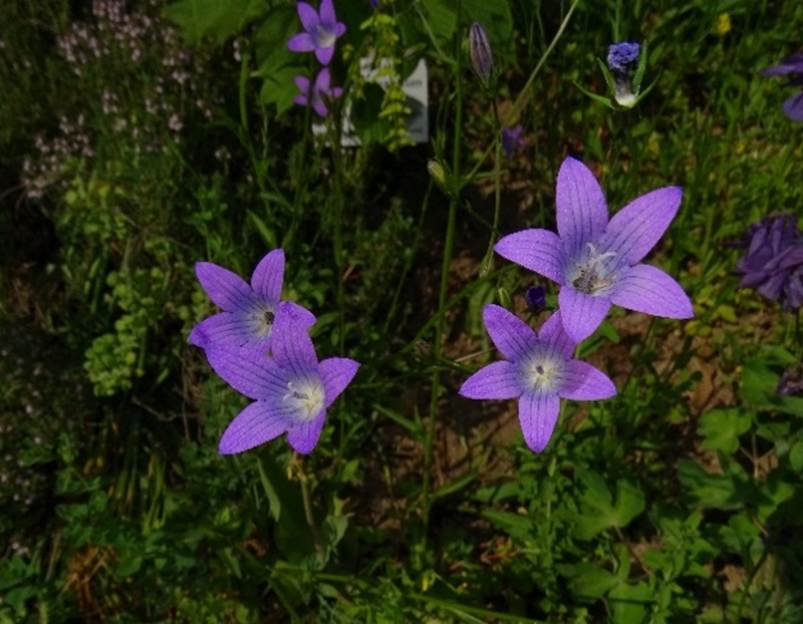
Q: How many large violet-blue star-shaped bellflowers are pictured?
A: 4